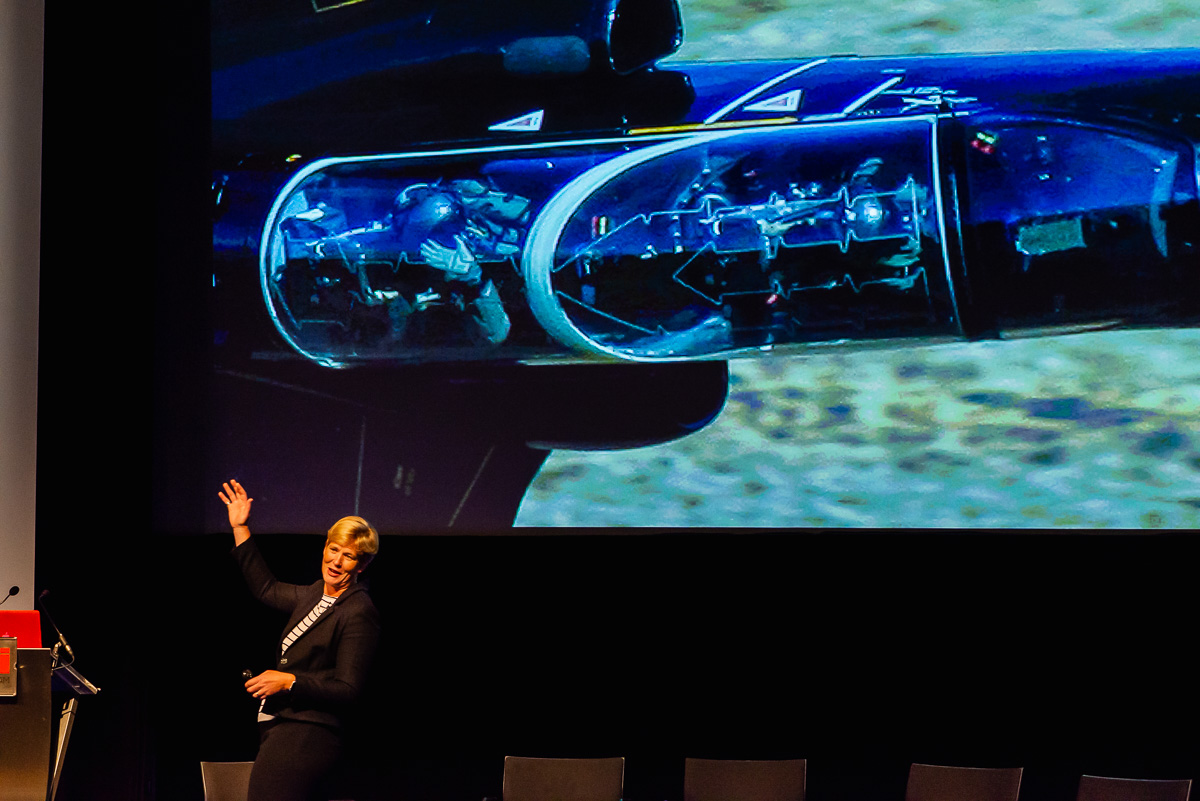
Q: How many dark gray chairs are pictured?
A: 5